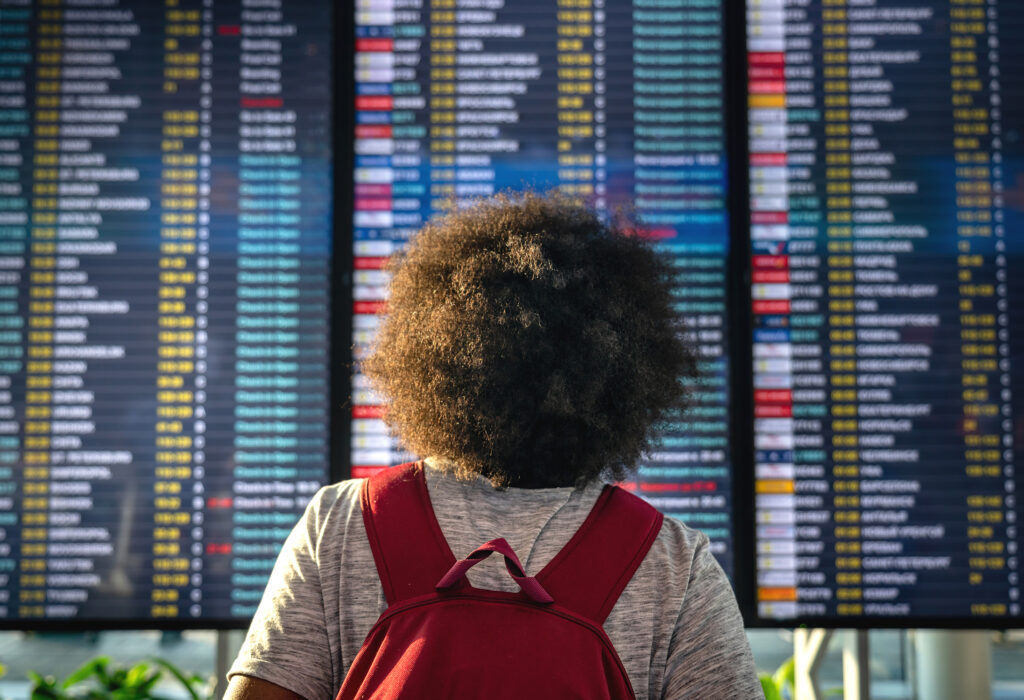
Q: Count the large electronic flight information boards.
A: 3